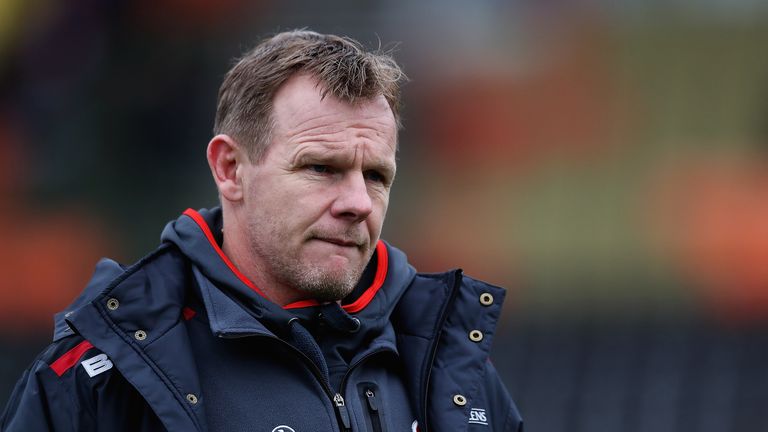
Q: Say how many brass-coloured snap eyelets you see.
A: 6